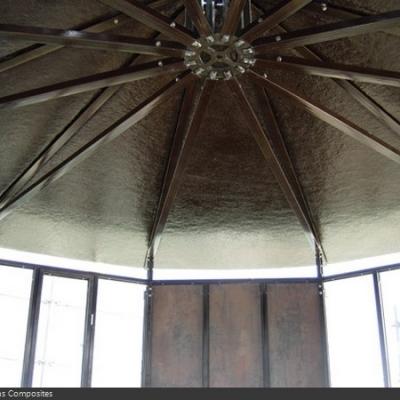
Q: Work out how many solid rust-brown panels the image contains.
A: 3